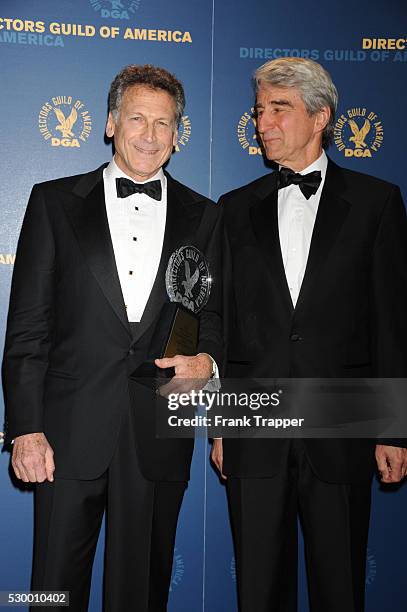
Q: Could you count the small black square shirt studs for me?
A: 3